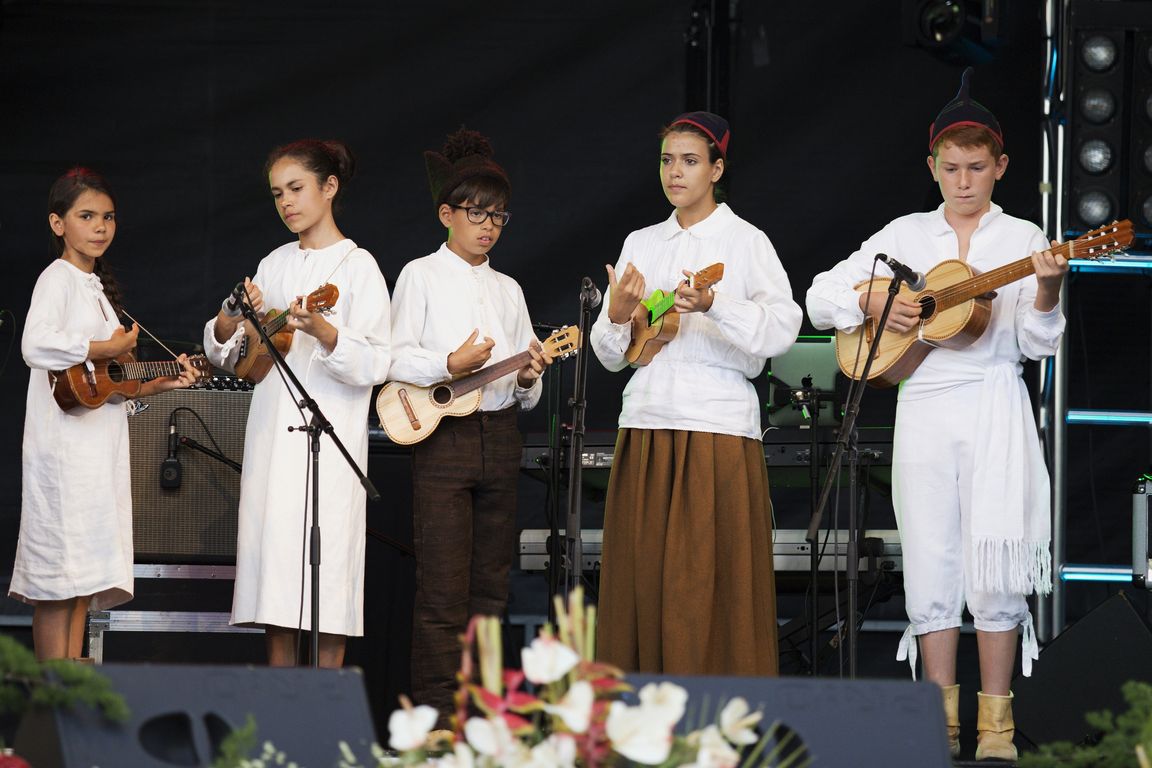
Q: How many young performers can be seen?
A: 5